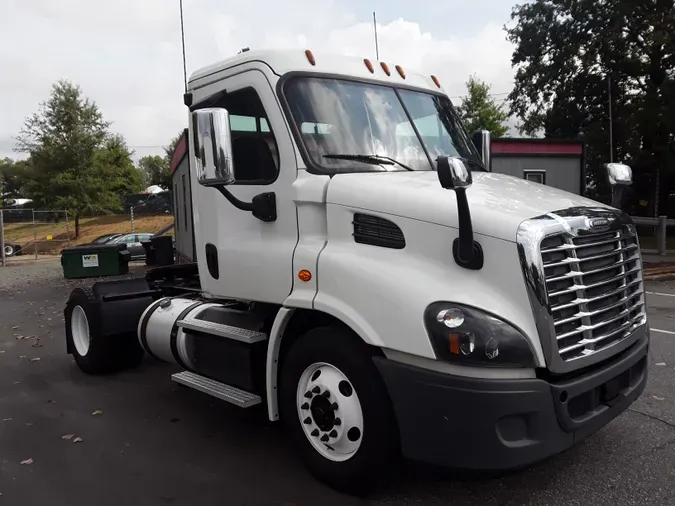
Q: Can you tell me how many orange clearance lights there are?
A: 5